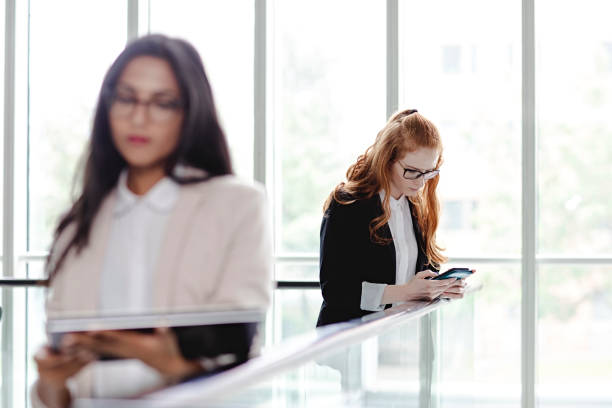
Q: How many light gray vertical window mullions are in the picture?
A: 5